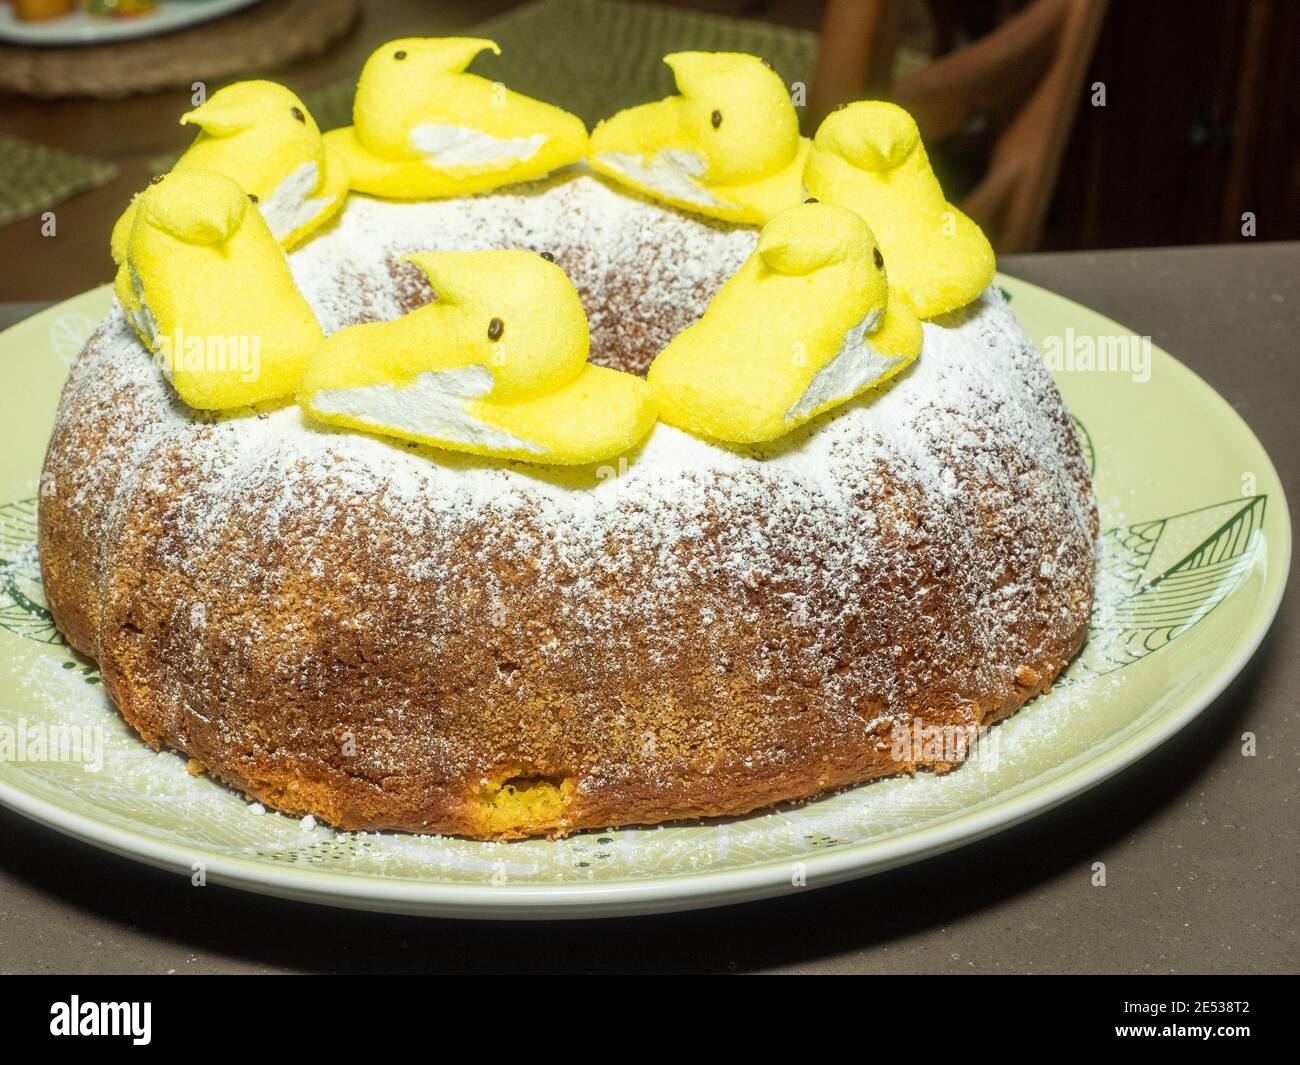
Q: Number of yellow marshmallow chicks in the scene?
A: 7